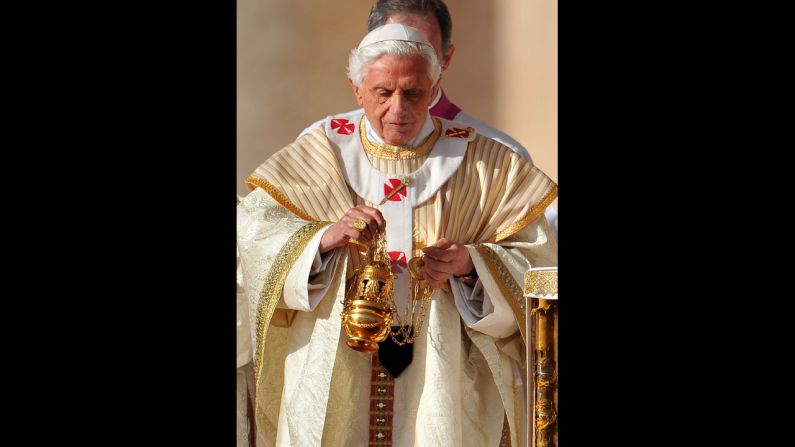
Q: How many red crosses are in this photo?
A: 4